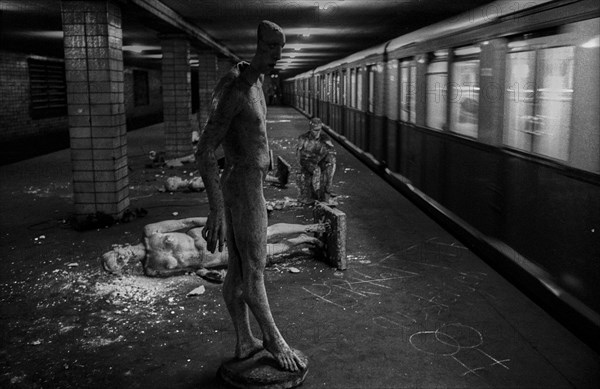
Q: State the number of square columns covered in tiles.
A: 3